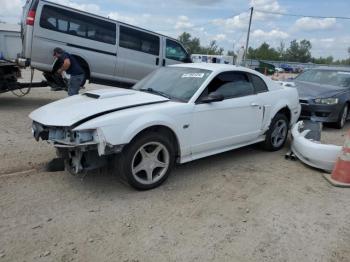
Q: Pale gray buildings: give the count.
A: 1